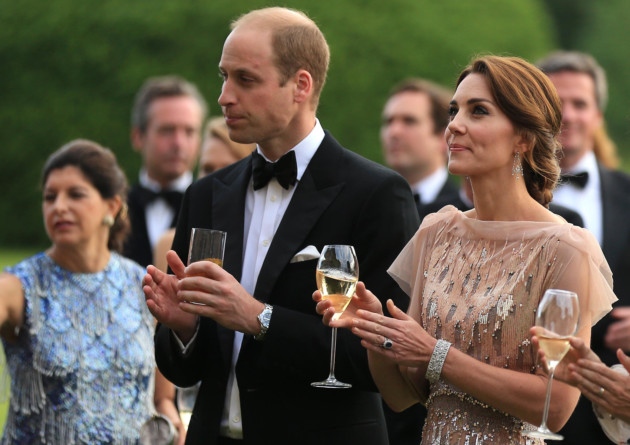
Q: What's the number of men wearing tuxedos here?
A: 4